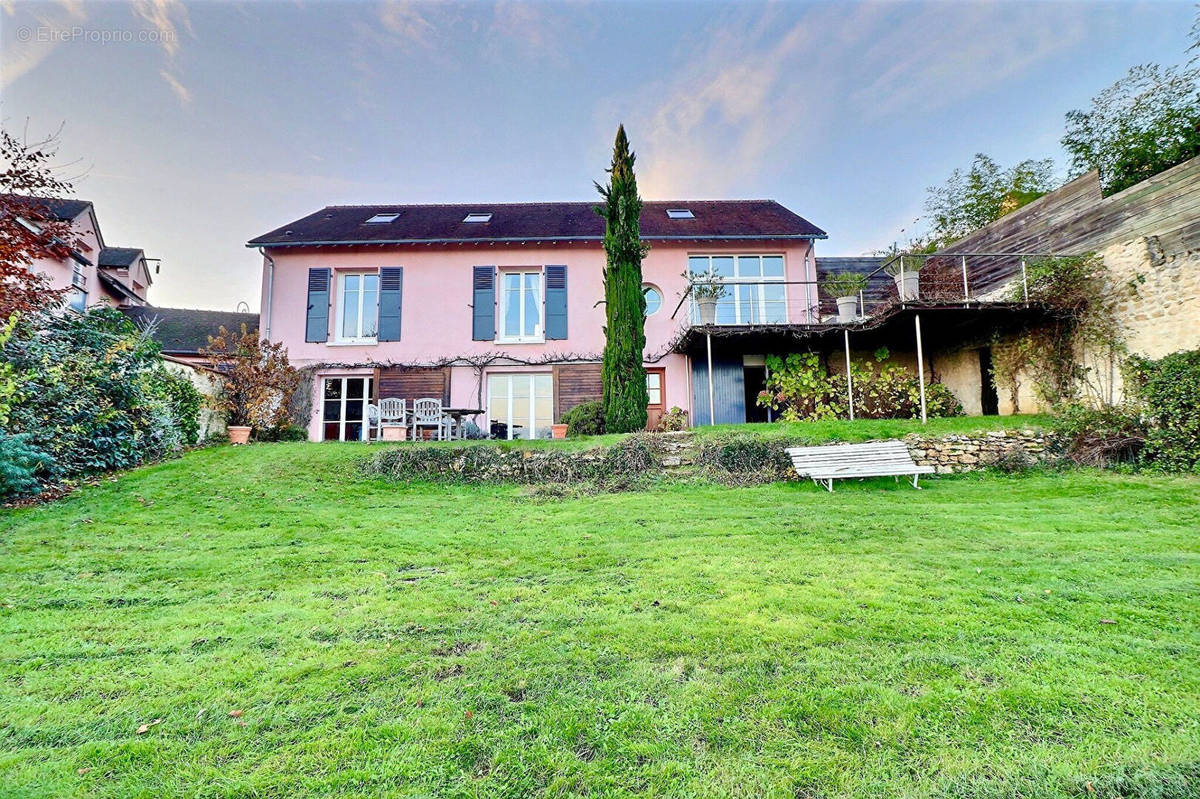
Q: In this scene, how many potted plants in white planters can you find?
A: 3